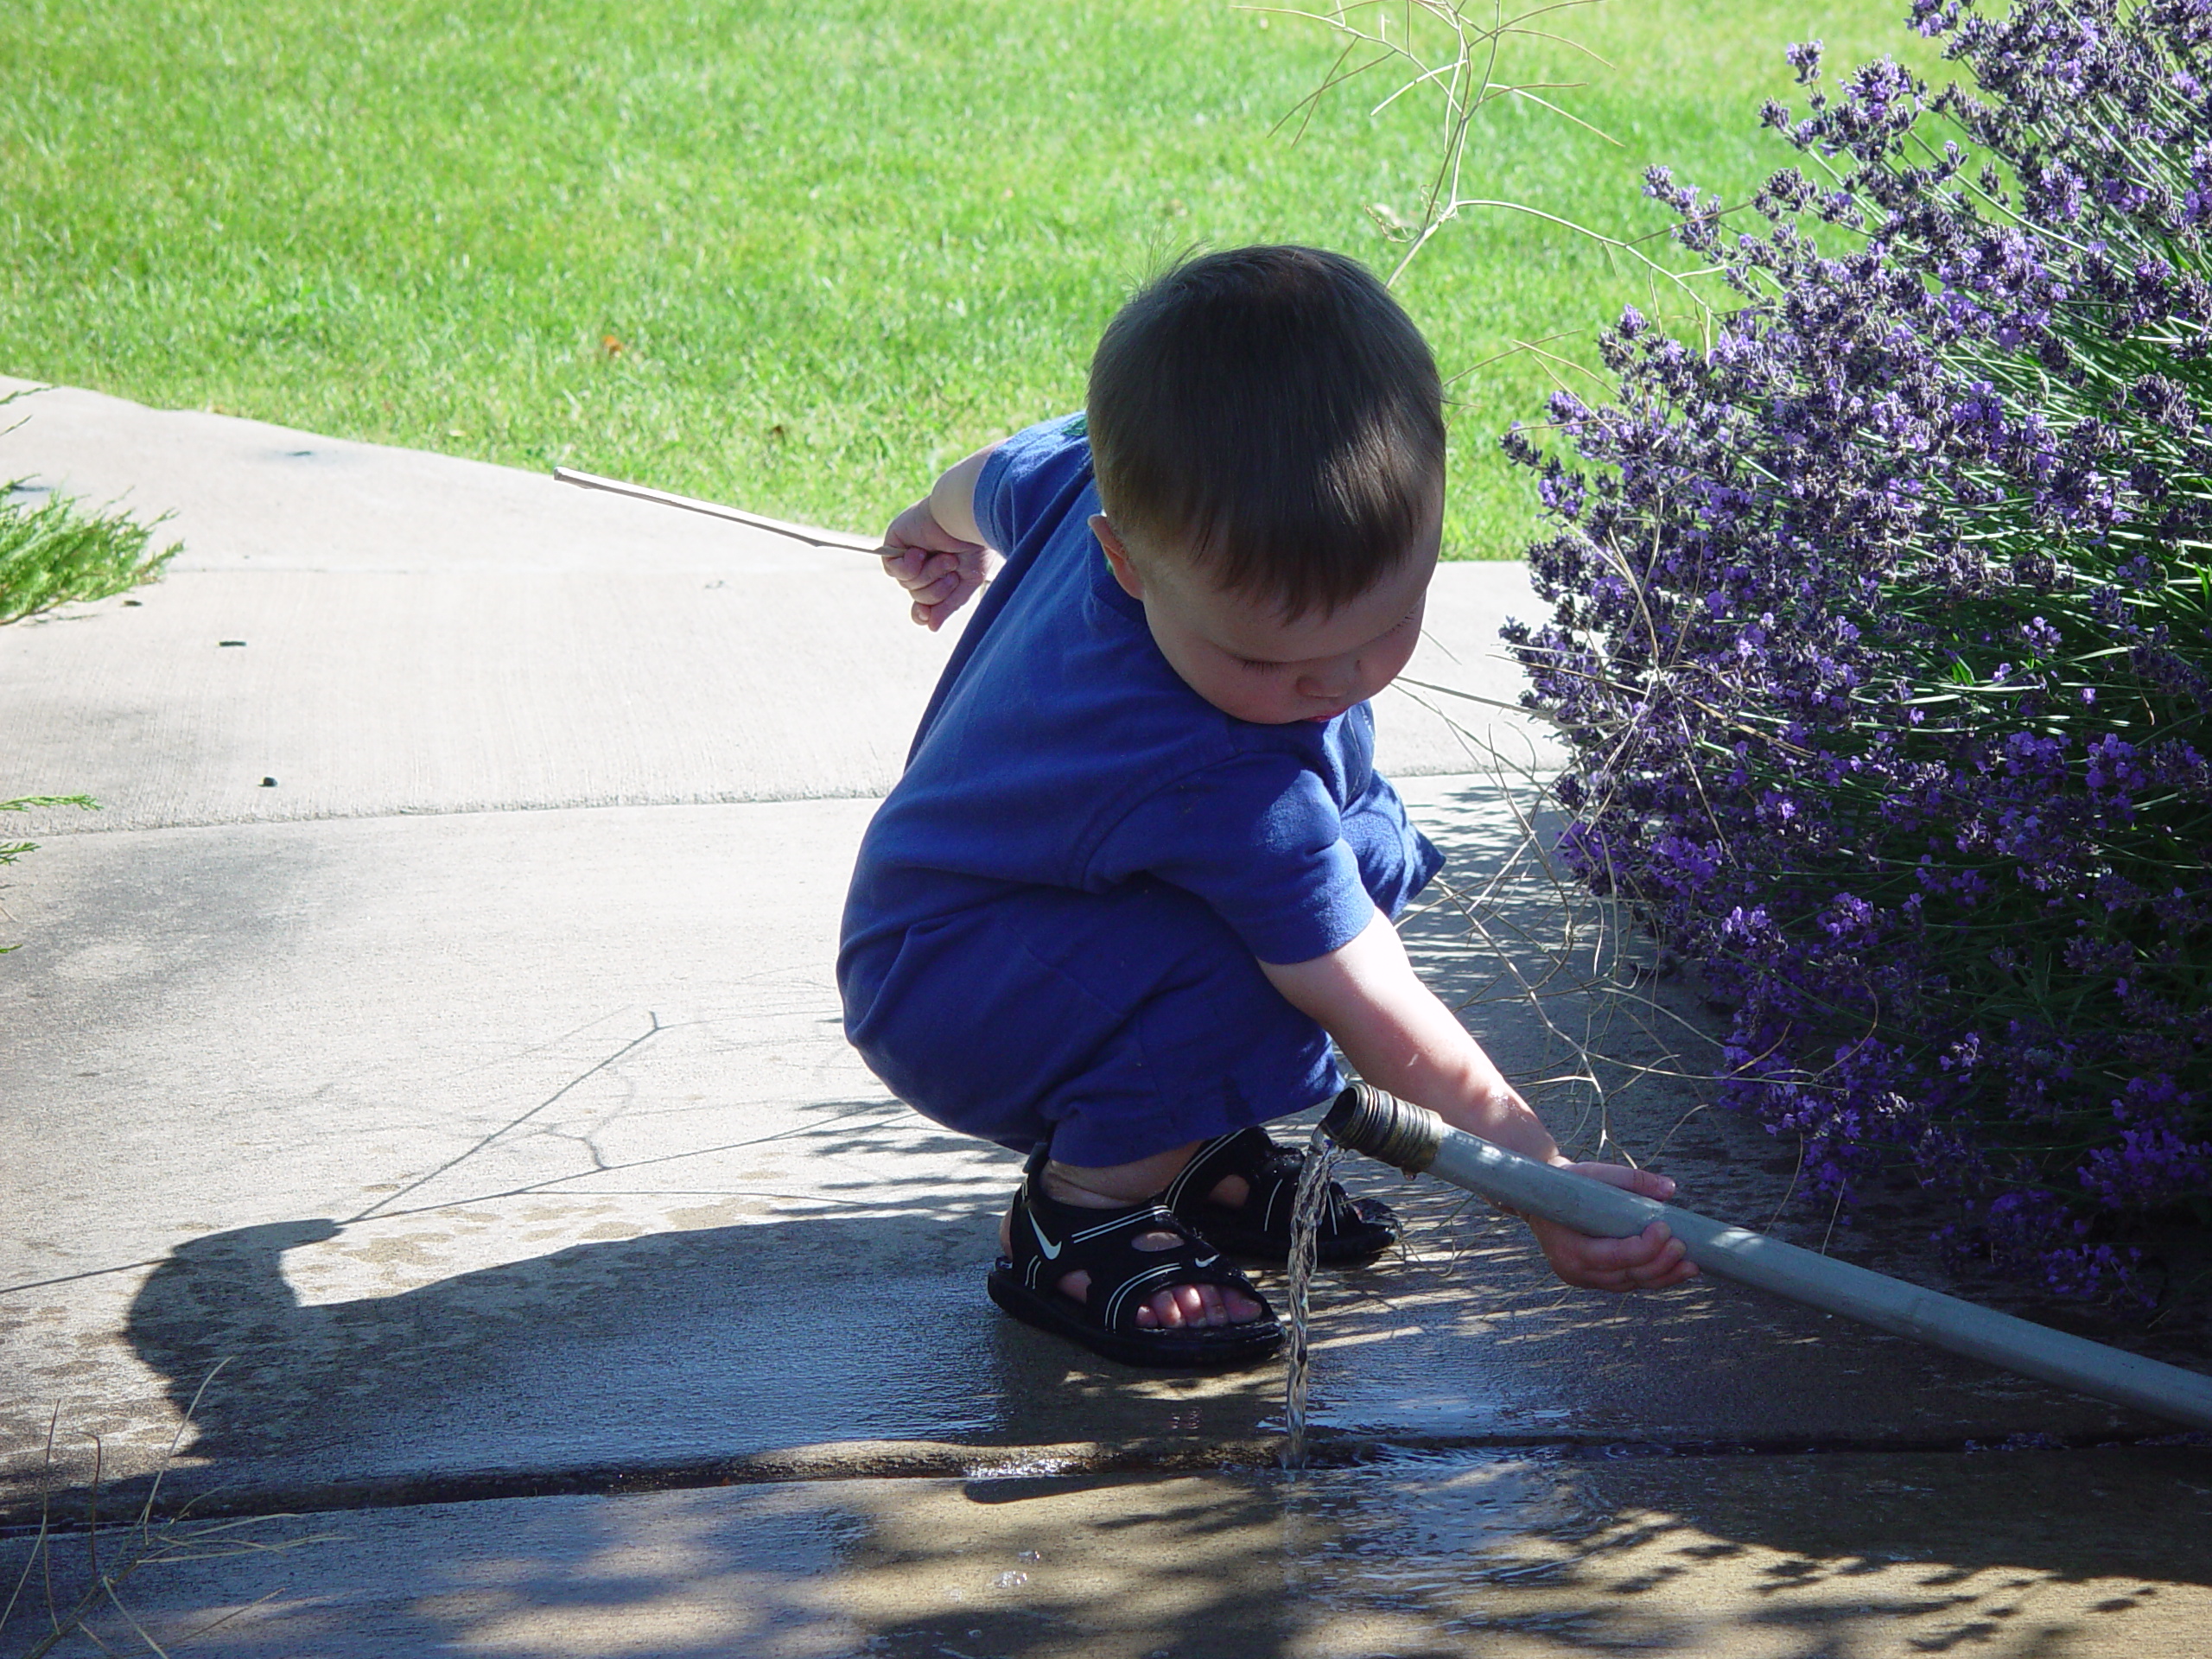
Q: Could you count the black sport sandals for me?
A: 2